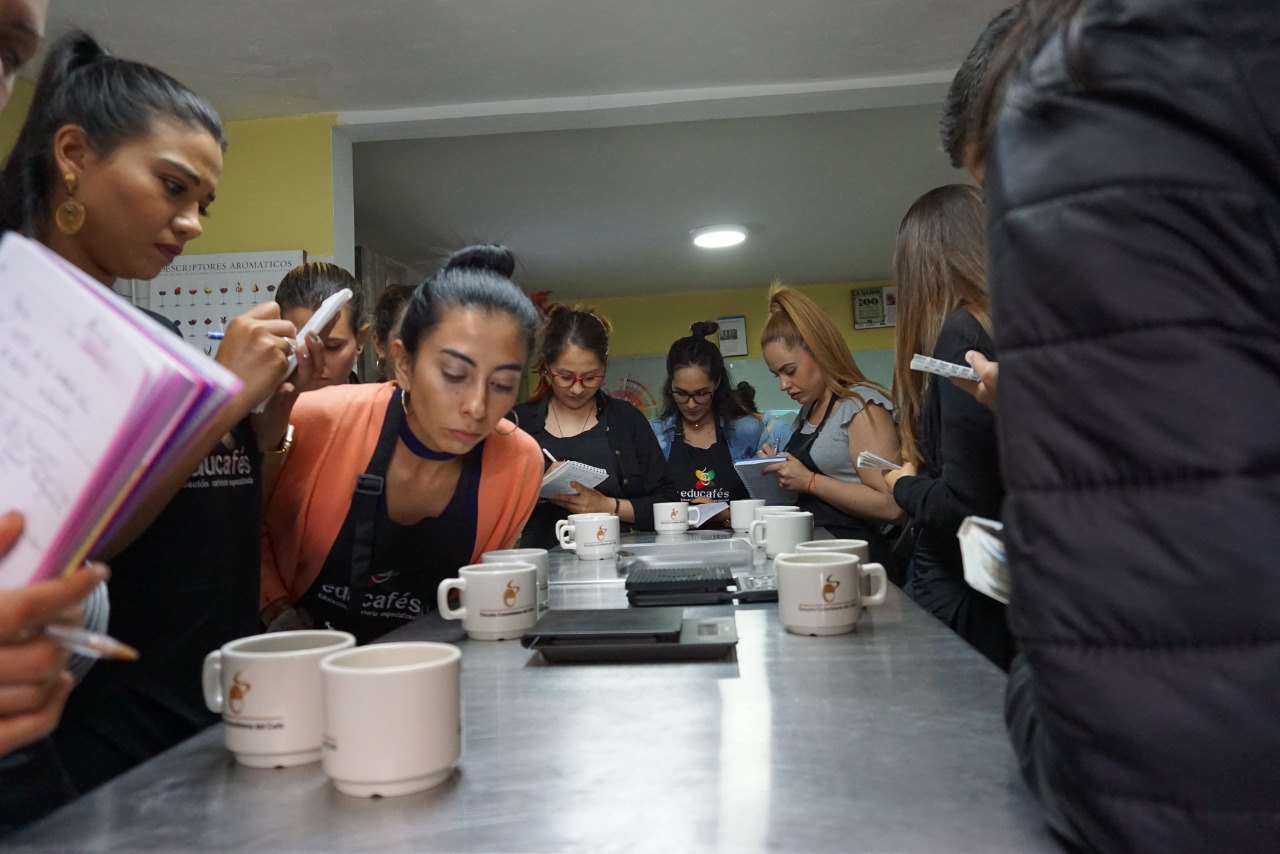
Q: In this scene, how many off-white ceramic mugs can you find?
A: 12